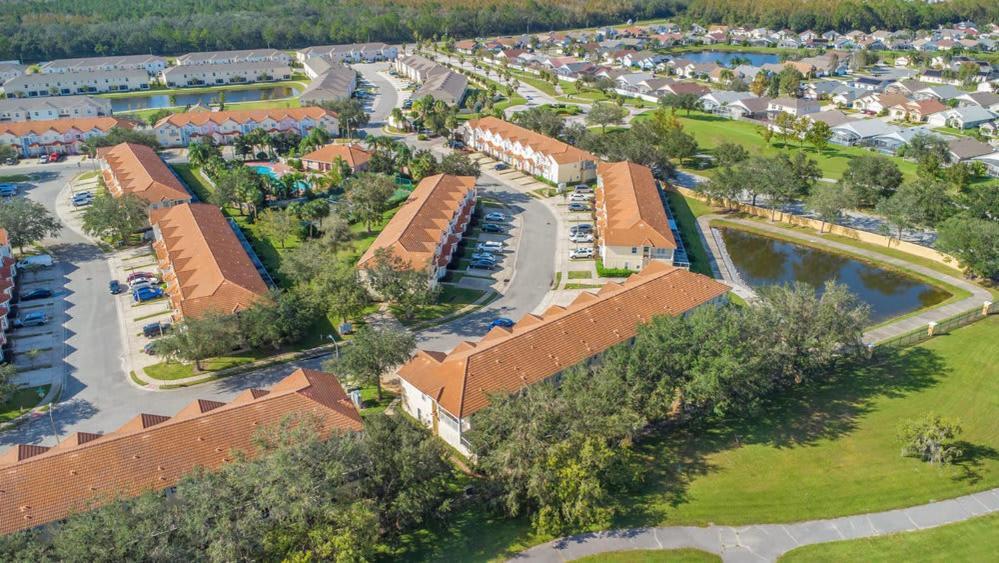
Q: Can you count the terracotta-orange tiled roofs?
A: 11